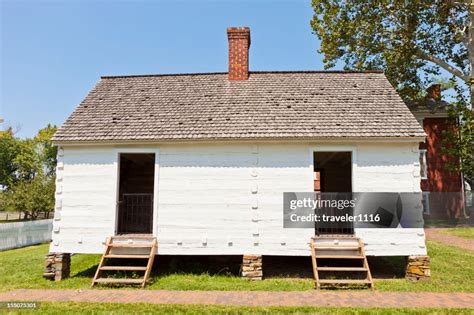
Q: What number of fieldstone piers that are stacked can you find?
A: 3